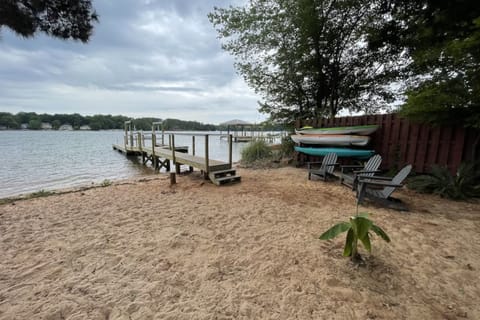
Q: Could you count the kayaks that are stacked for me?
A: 3